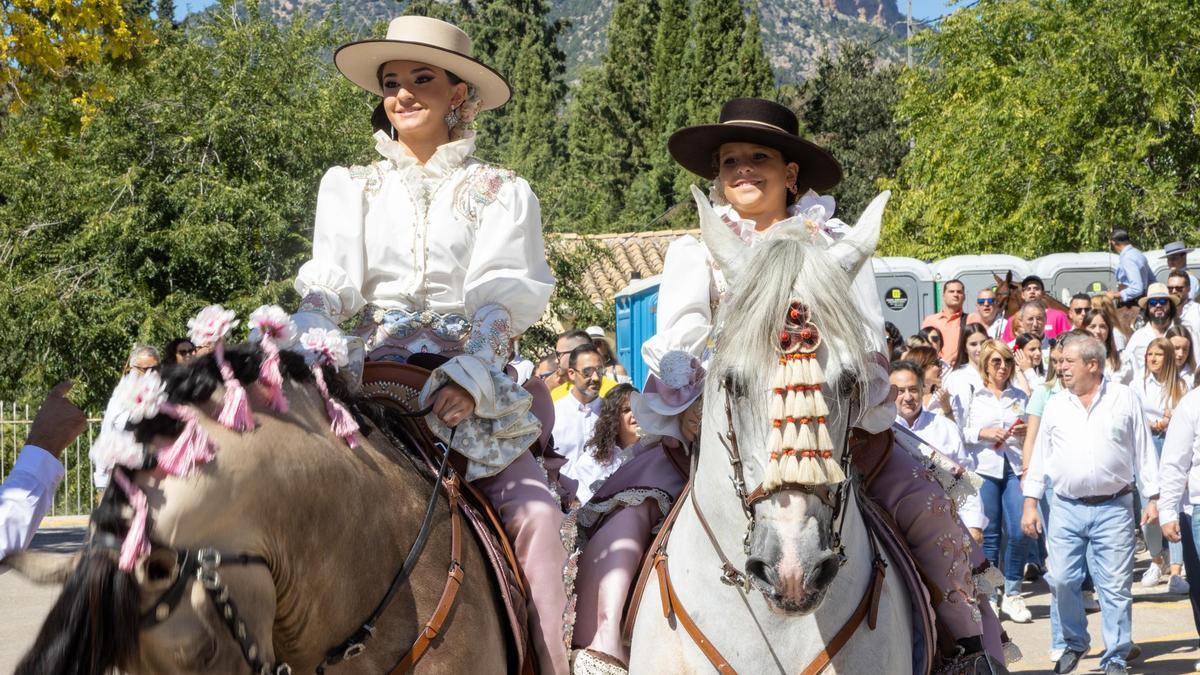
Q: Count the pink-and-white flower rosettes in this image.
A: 5